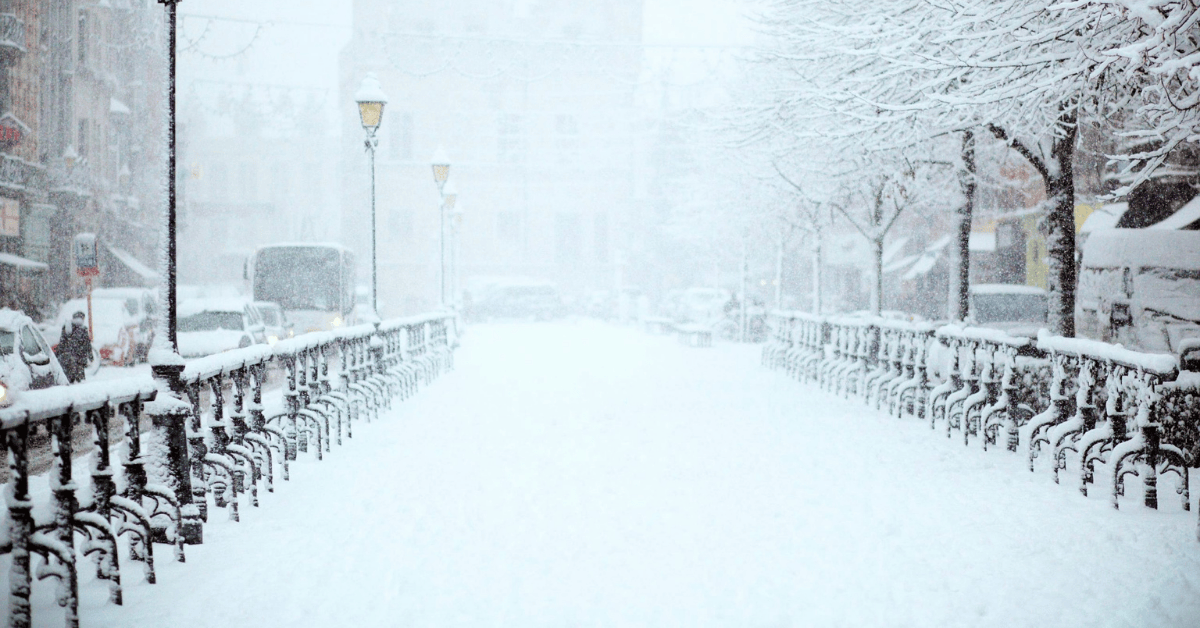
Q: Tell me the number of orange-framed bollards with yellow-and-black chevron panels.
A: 0